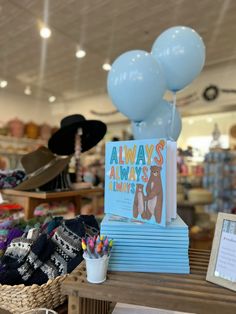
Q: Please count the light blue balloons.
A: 3